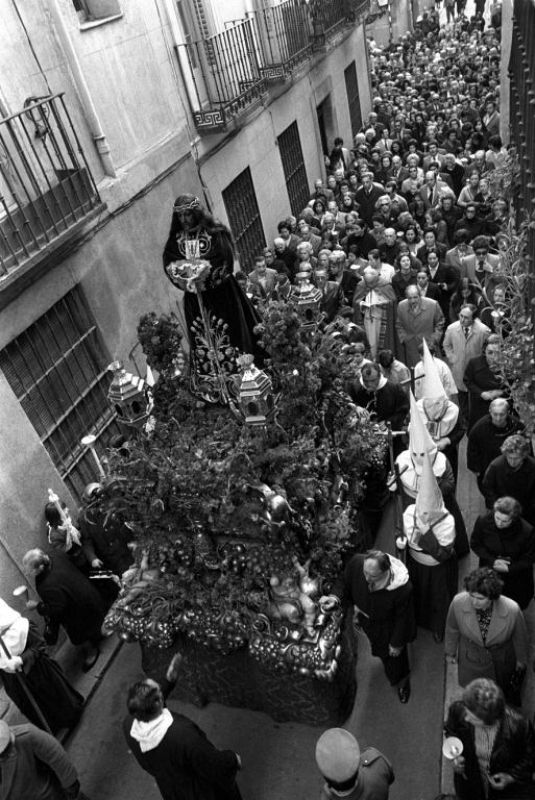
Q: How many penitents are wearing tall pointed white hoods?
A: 3